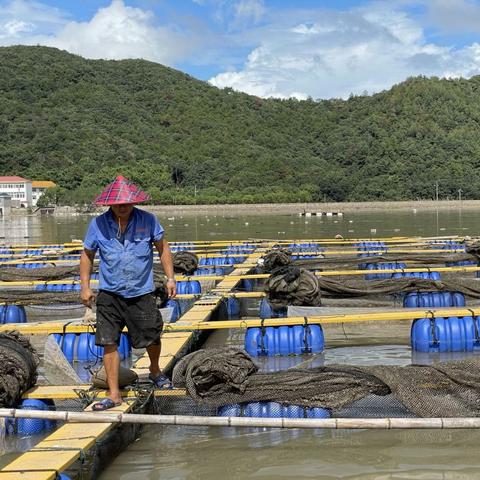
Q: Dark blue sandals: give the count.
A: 2